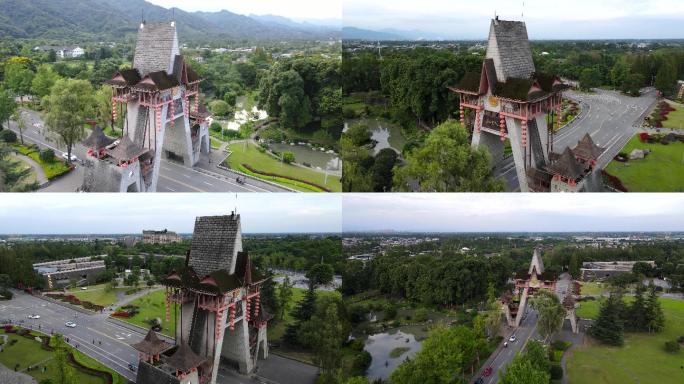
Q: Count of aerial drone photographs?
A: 4